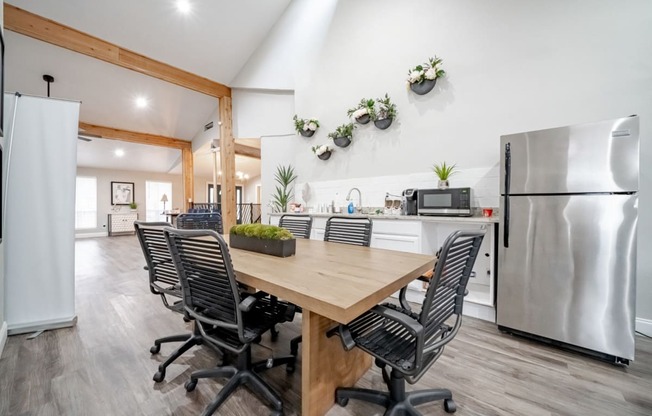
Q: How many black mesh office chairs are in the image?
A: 6